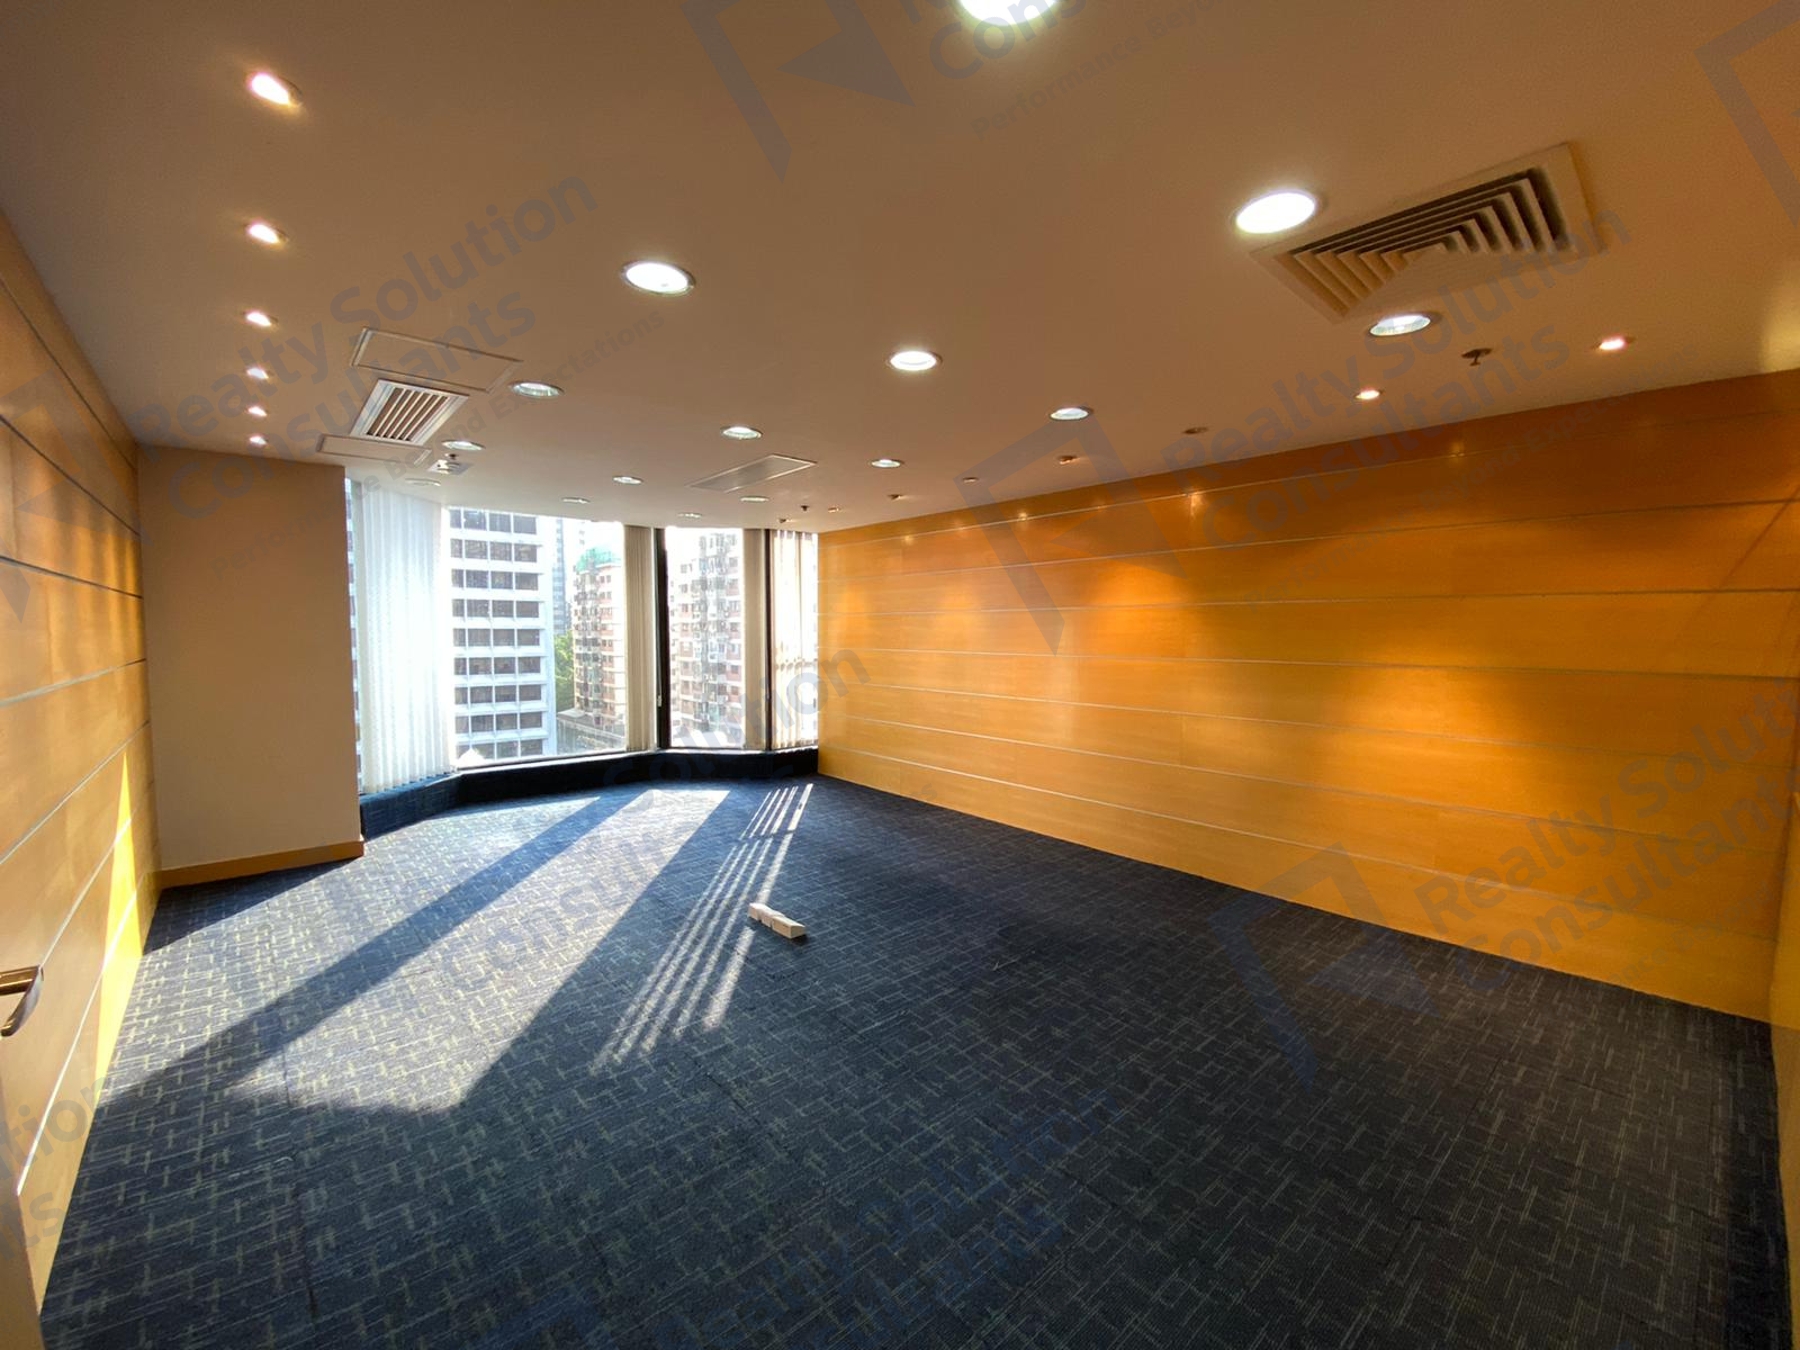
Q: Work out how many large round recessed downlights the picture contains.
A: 15